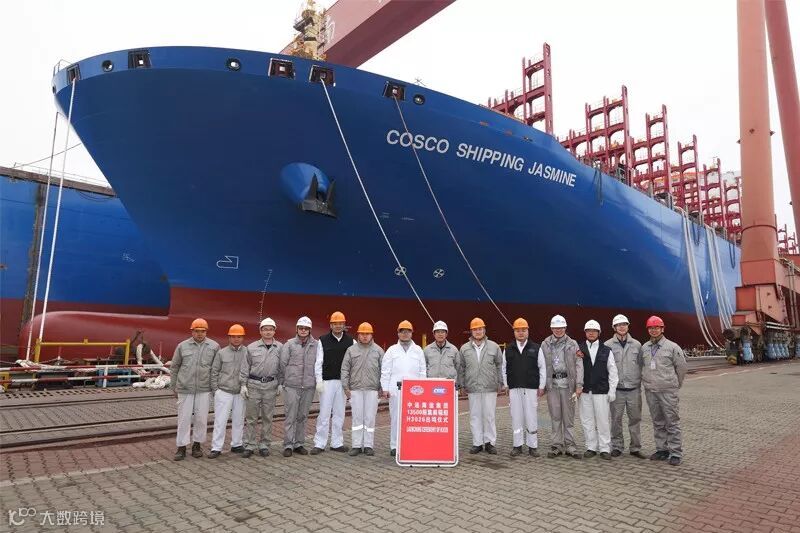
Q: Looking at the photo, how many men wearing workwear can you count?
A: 14